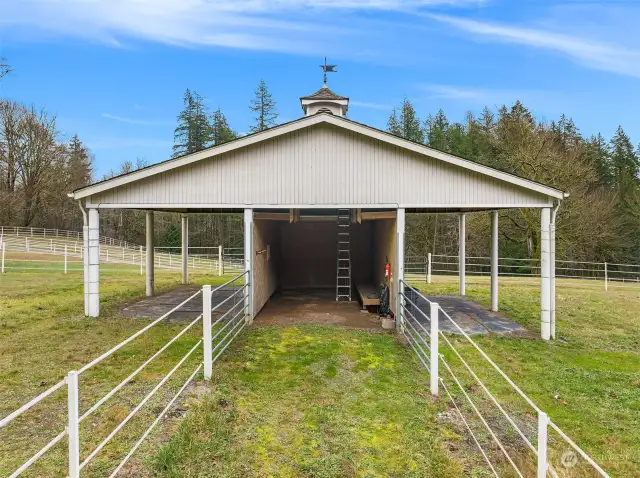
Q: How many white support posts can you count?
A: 8